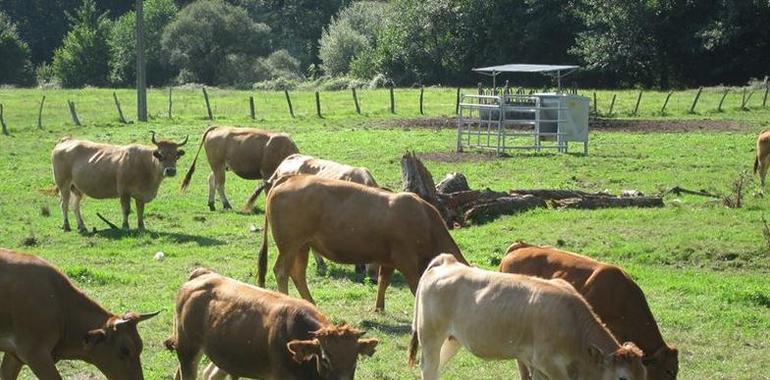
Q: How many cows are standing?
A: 9